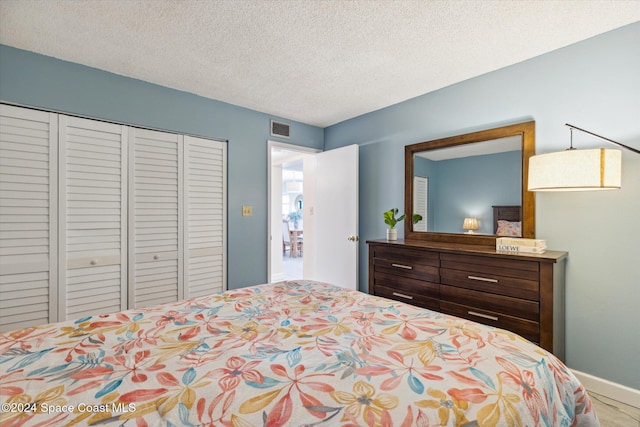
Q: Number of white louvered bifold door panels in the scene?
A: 4